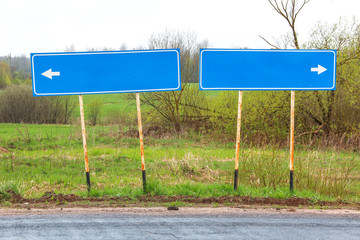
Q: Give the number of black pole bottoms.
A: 4